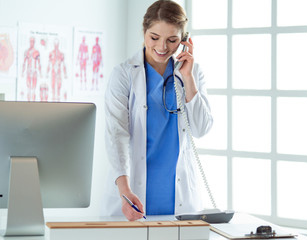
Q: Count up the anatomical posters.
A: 3